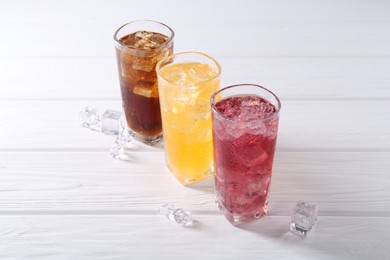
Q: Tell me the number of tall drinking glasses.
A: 3